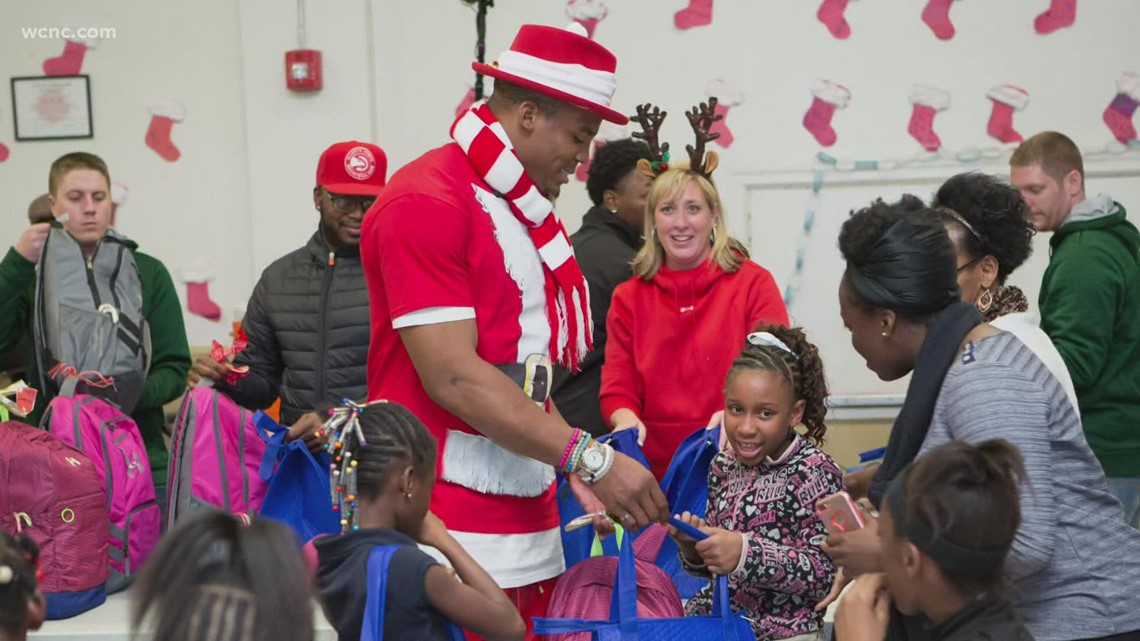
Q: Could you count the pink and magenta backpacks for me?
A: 4